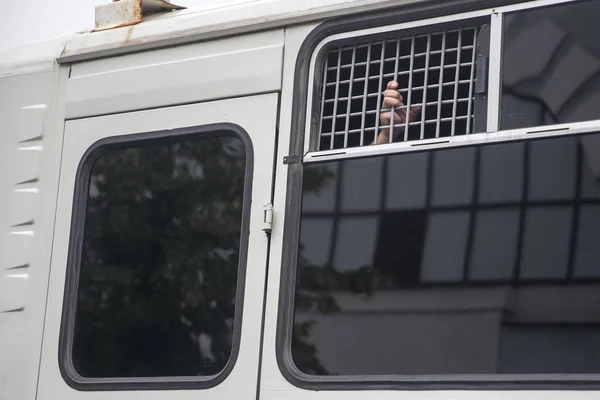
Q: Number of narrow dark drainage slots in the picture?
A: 3